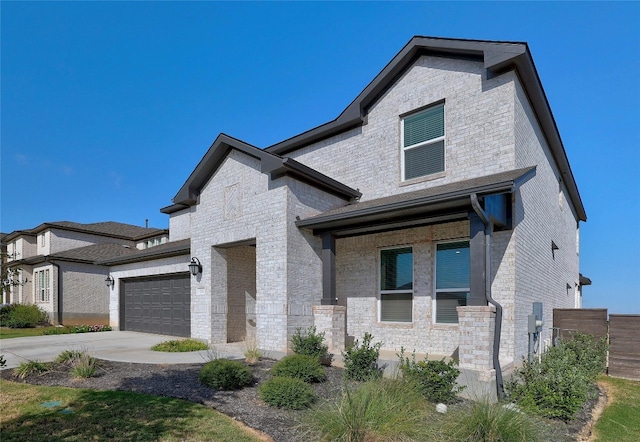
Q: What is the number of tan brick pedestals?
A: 2